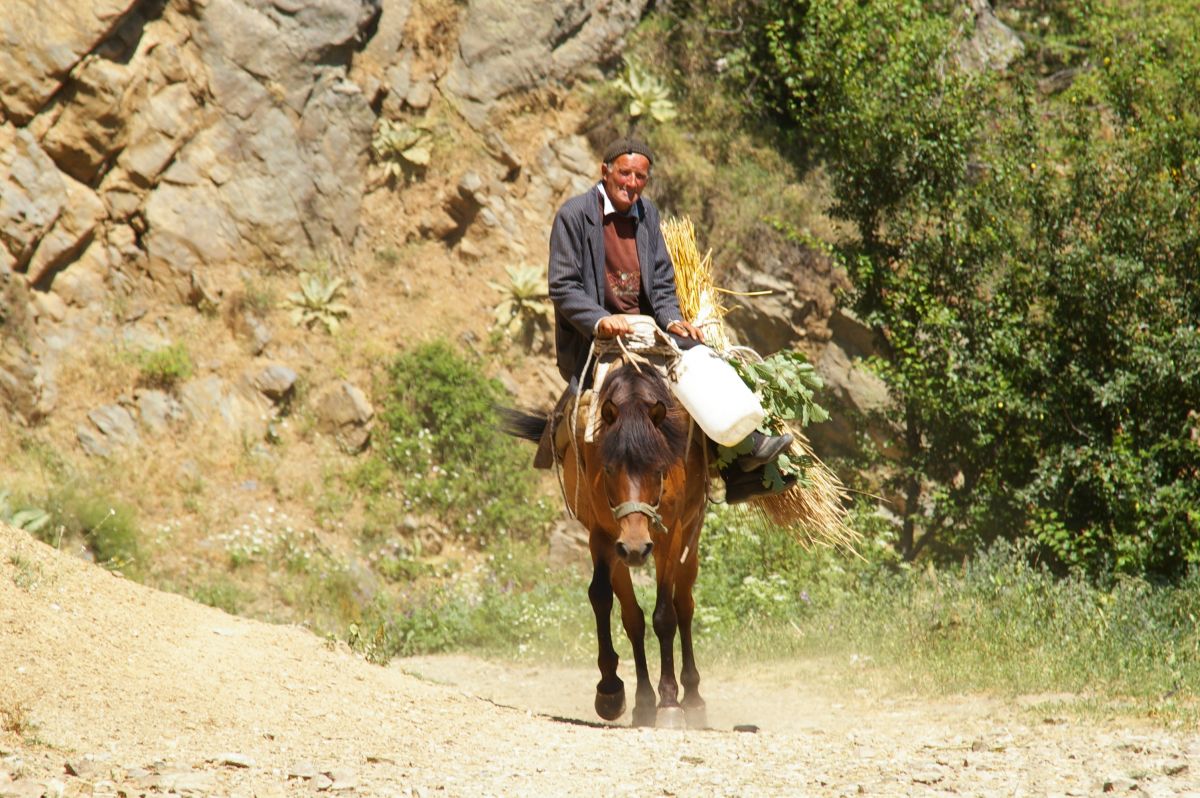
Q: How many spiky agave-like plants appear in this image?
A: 4